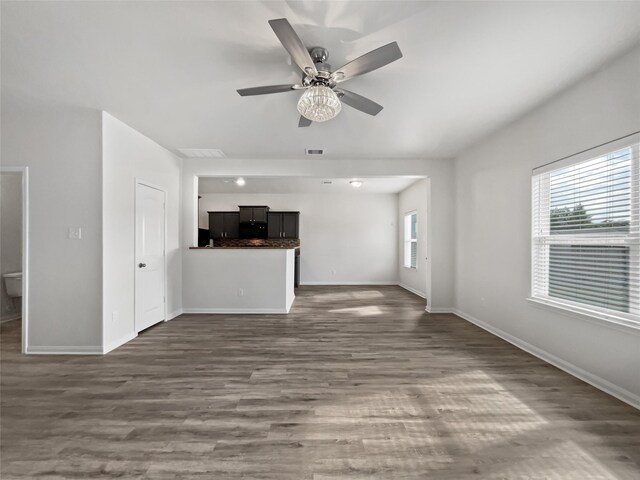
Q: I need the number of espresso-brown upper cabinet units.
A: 3